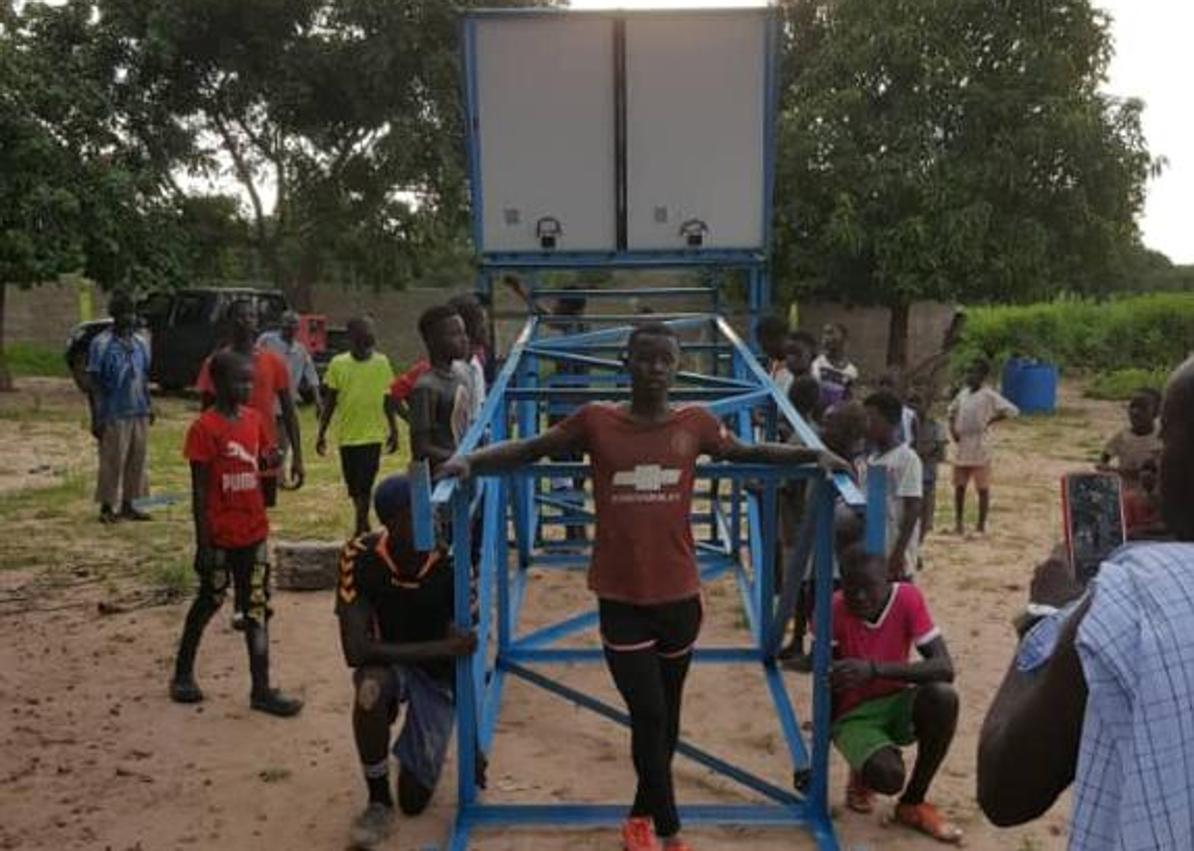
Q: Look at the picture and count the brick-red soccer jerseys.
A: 1